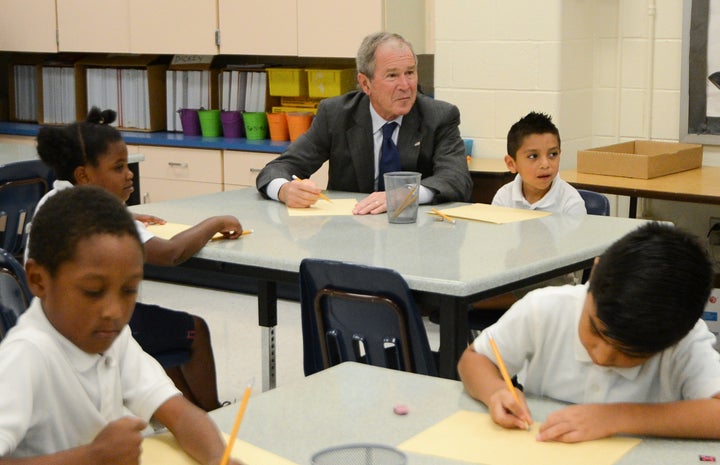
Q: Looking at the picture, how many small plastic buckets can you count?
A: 6